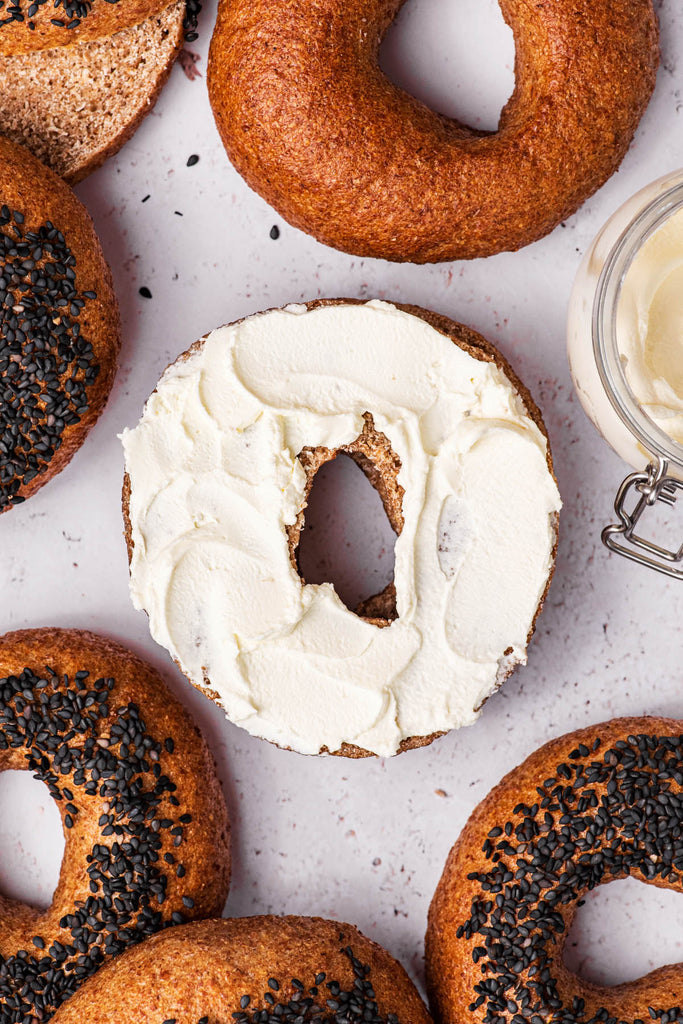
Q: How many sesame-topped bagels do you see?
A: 5